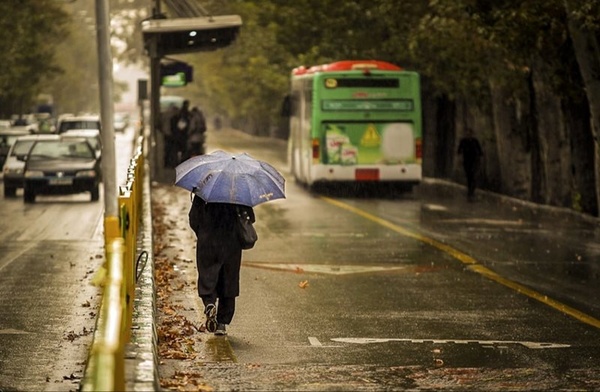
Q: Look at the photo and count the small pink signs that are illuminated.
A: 0